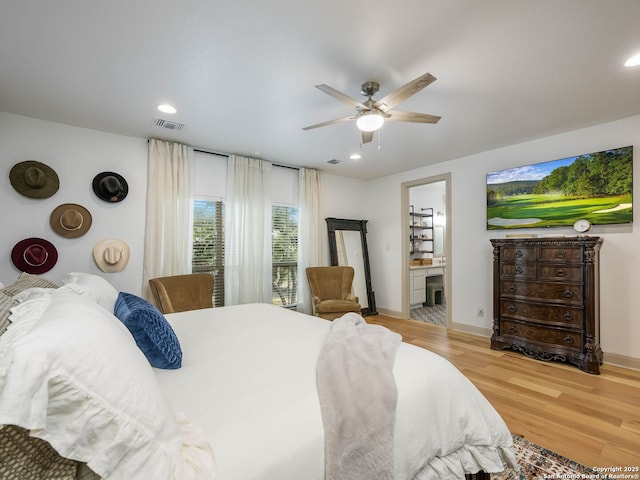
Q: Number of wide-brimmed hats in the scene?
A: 5